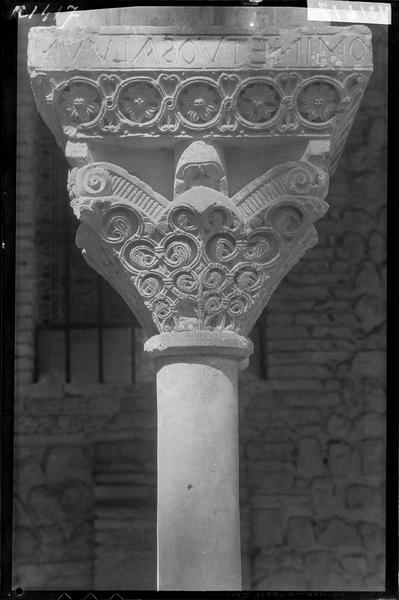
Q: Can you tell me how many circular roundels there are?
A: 5